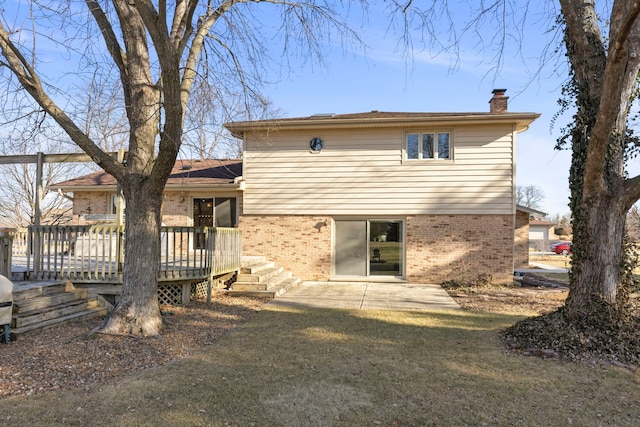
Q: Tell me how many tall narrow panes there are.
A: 3